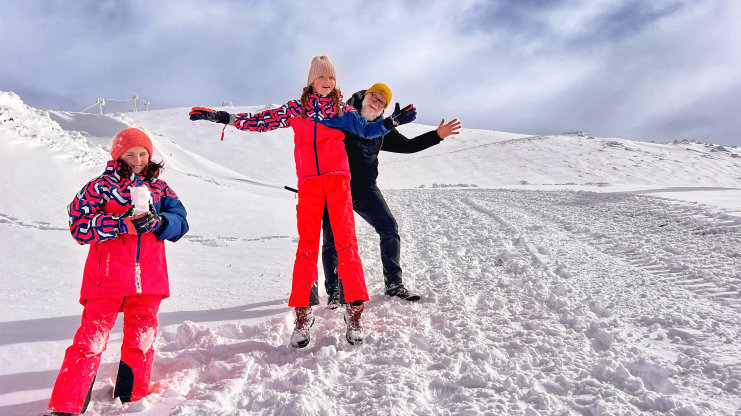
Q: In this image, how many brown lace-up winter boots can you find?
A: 2